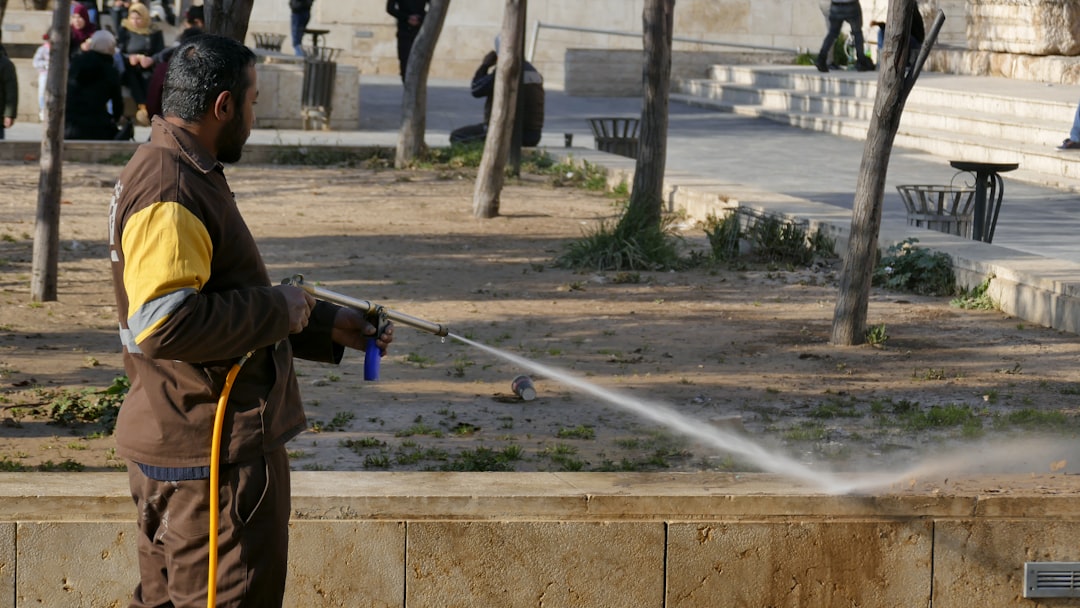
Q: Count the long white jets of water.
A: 1